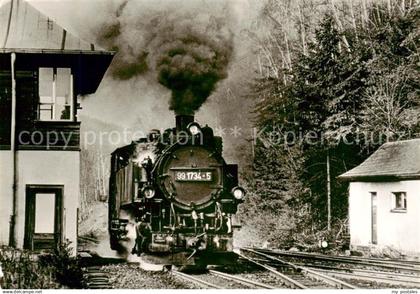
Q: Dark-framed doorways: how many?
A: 1